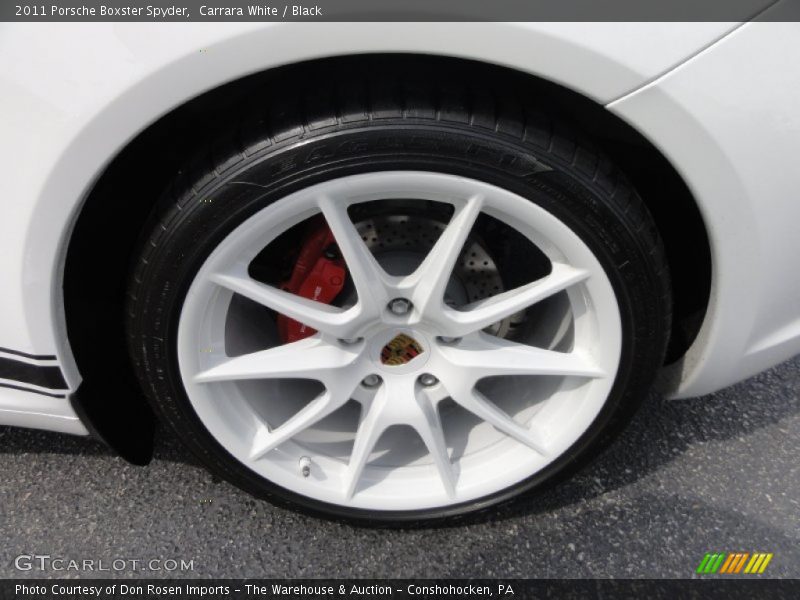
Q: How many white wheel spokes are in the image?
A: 10